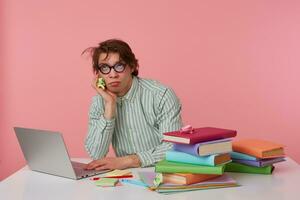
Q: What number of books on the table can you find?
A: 9